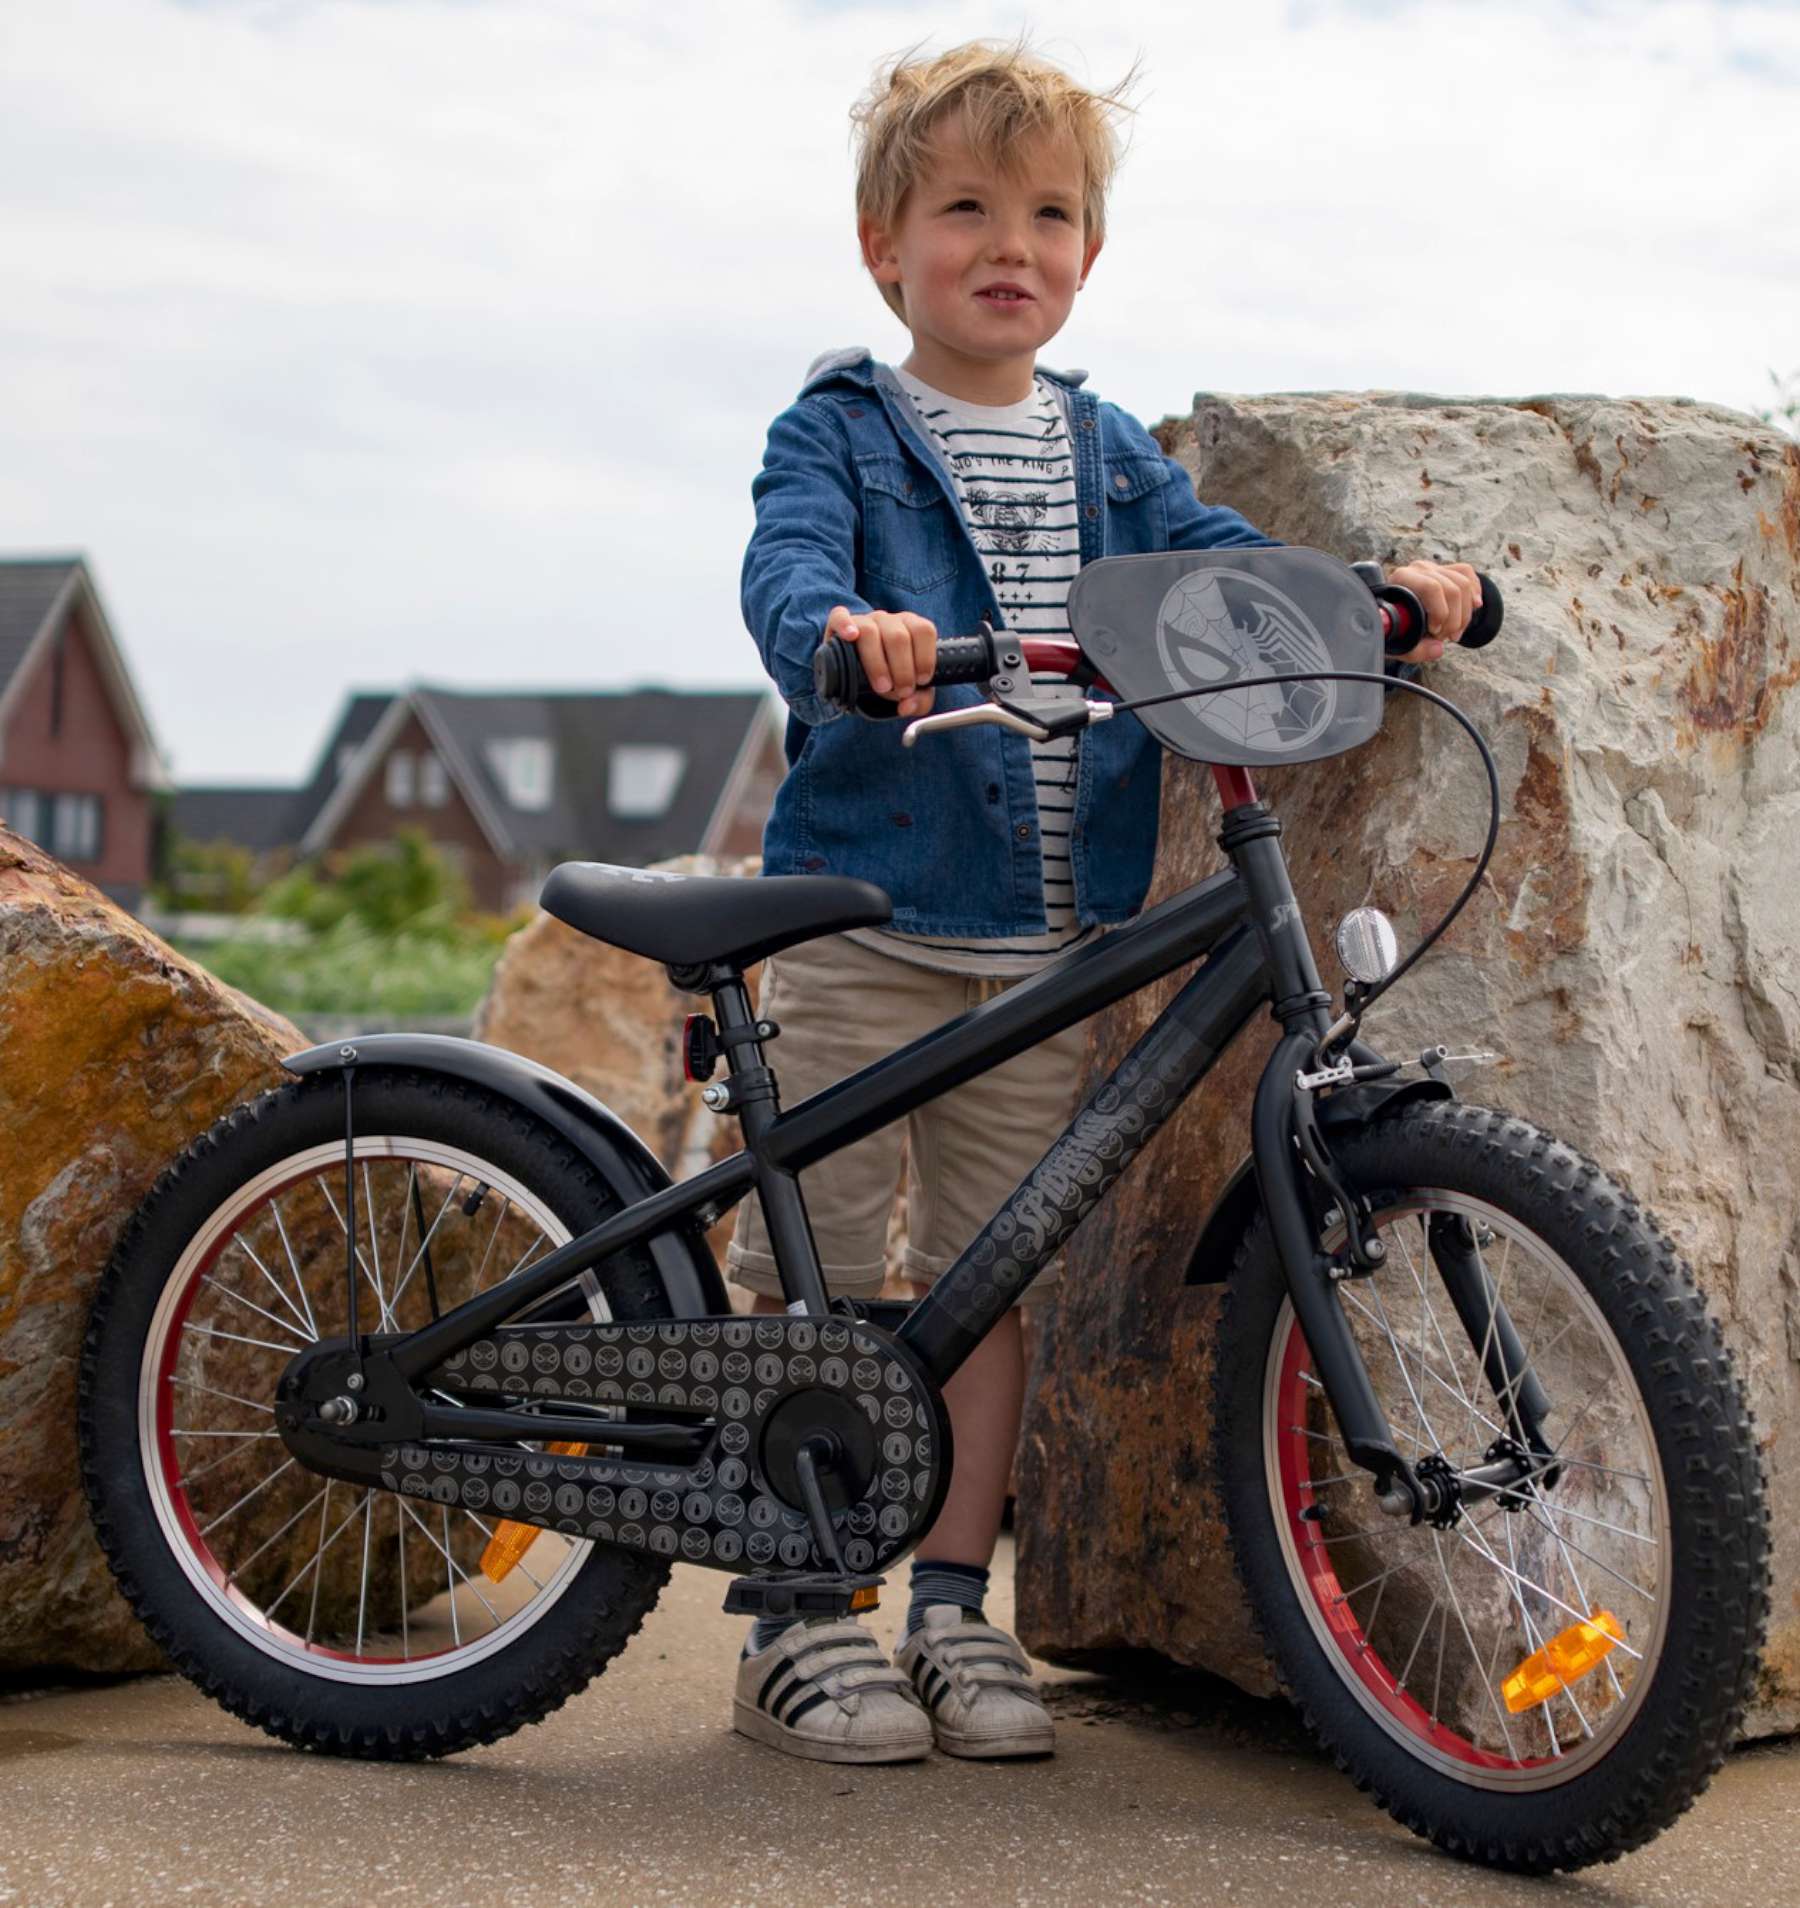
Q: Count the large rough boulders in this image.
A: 3